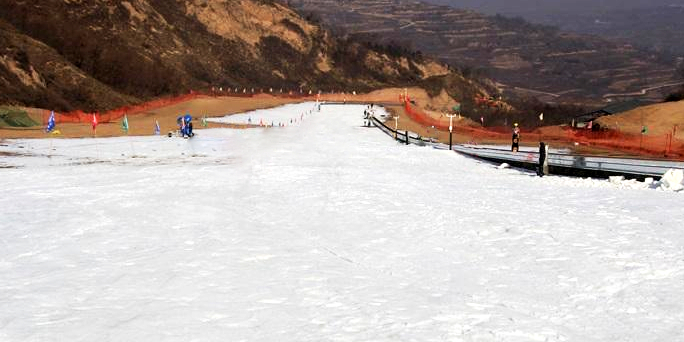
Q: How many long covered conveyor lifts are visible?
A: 1